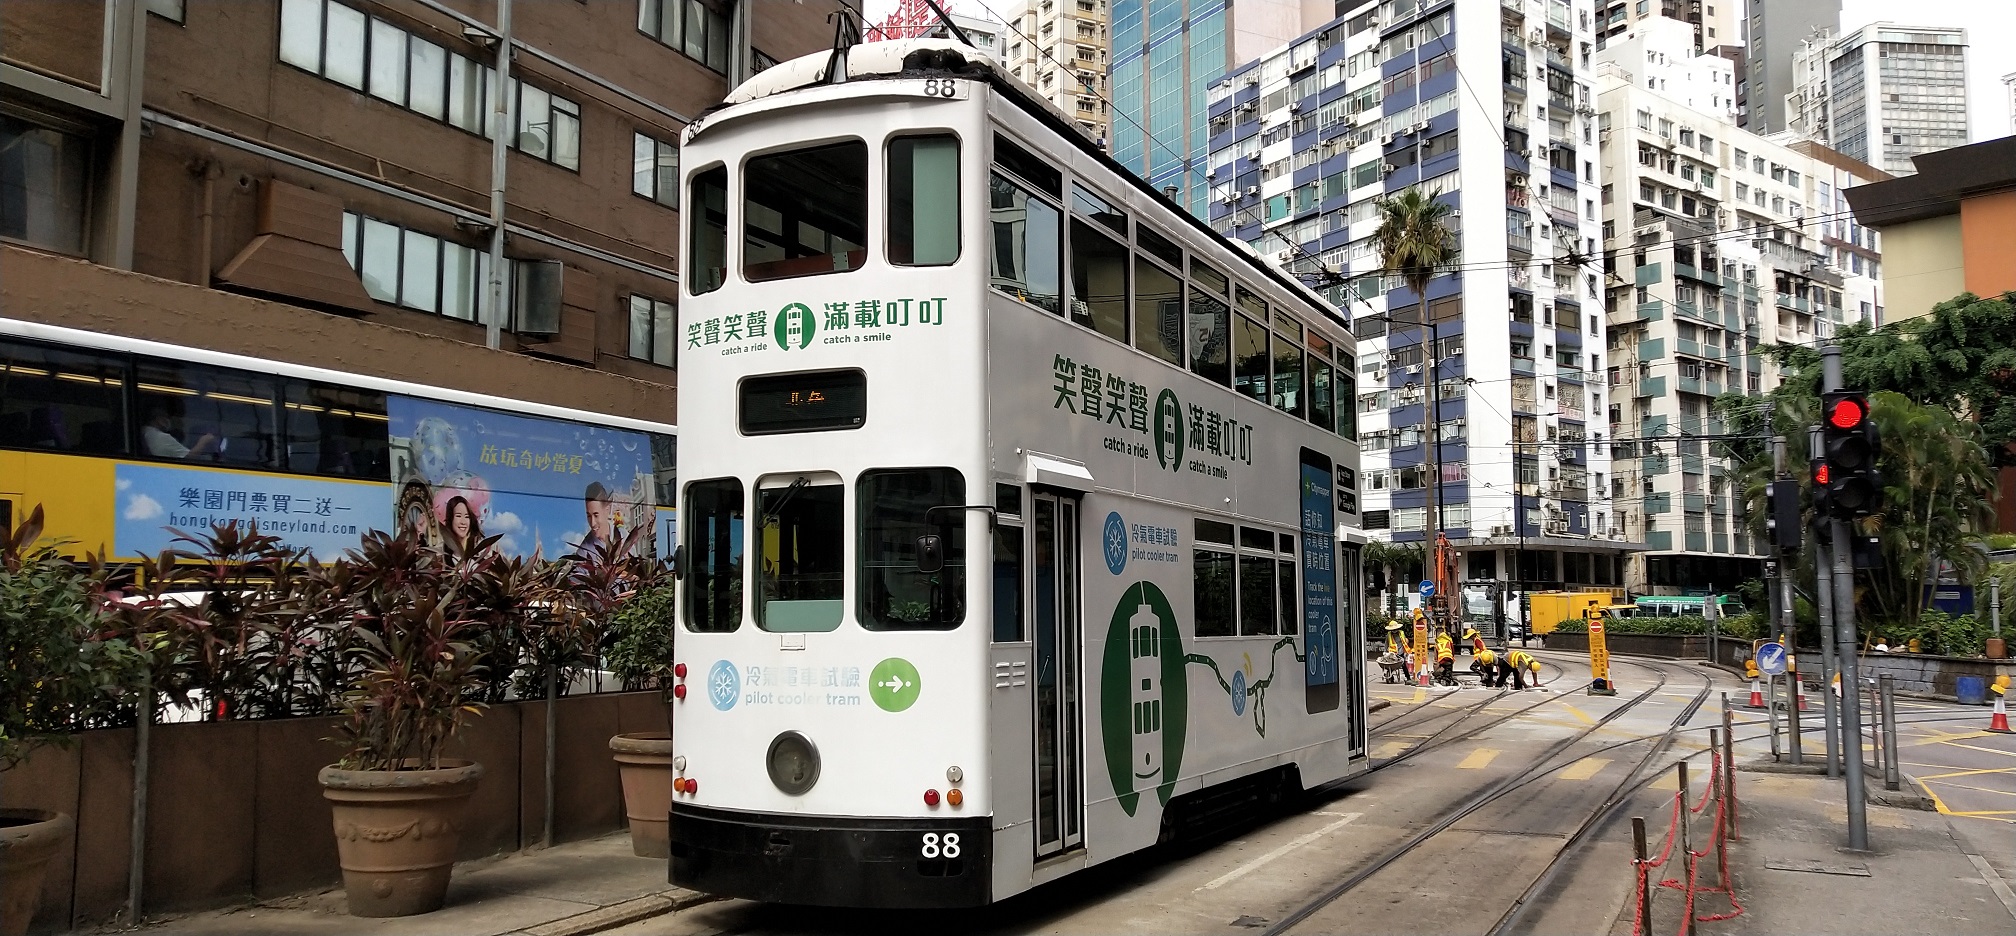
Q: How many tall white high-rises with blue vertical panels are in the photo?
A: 1